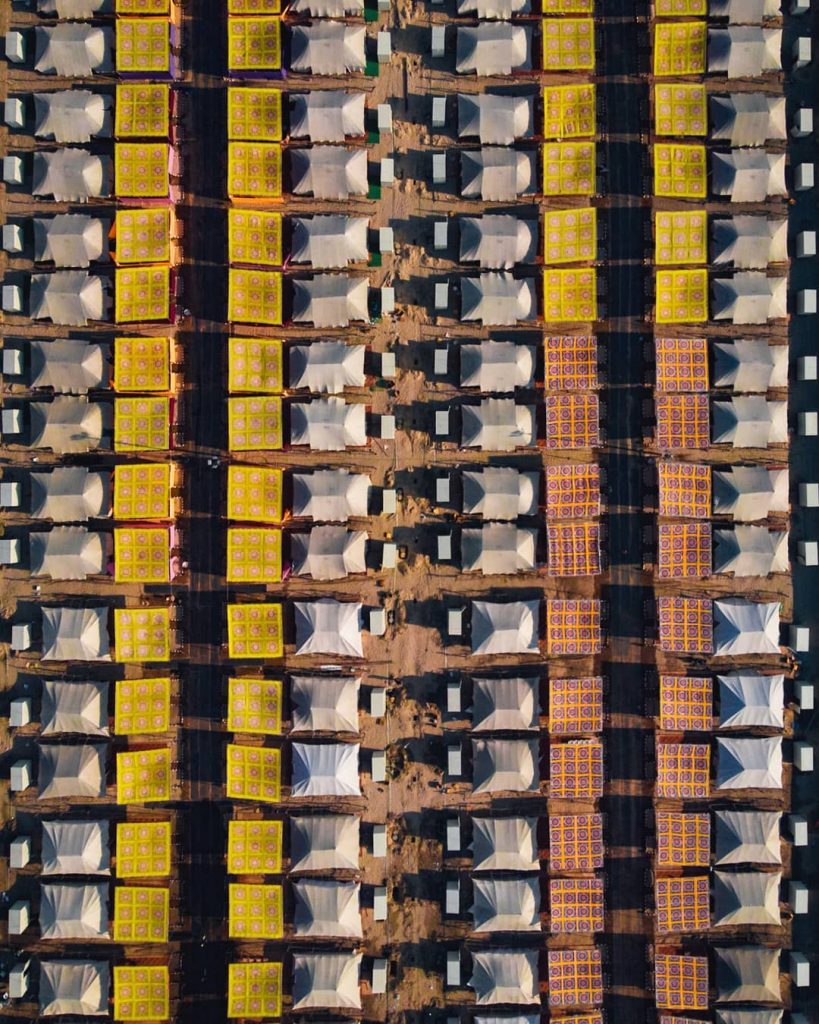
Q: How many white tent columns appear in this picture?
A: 4